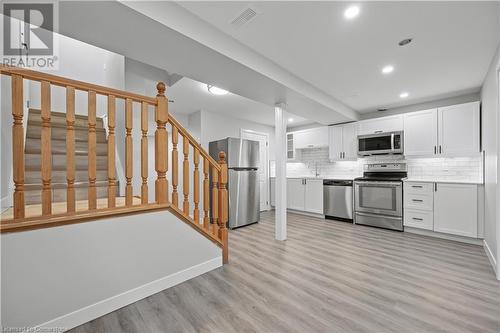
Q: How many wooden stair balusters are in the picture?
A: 12